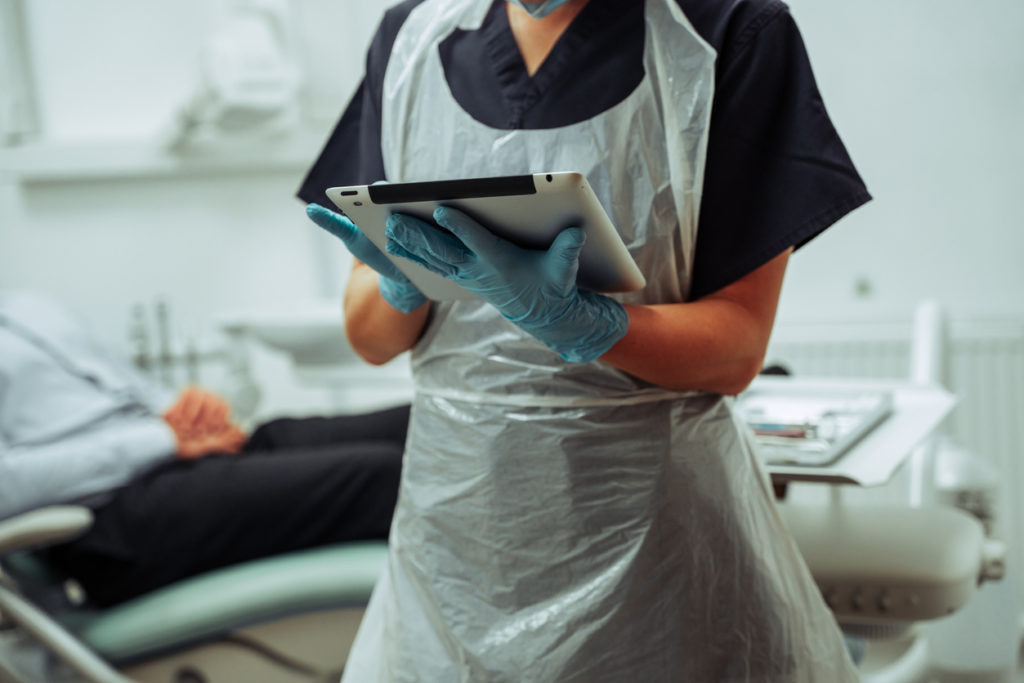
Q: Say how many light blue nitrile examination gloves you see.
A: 2